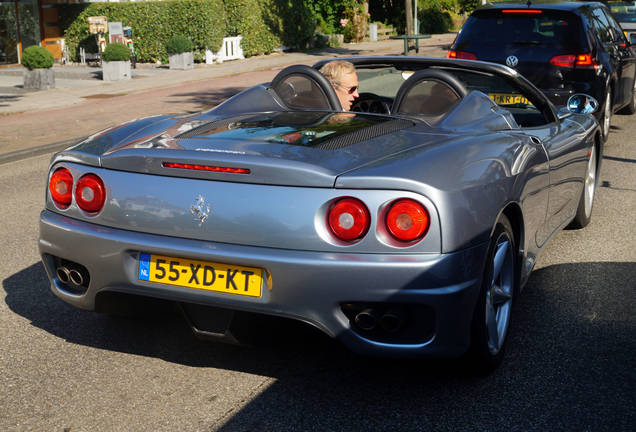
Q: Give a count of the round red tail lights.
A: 4